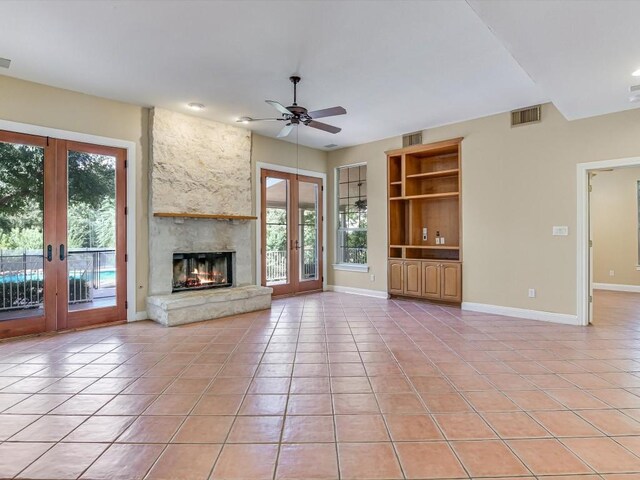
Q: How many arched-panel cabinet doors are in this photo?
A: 4